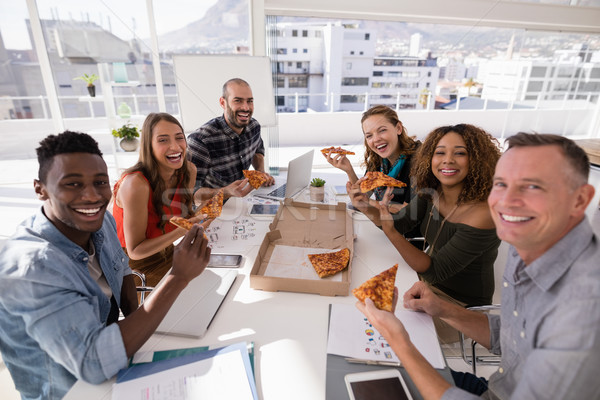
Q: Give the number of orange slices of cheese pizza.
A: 7